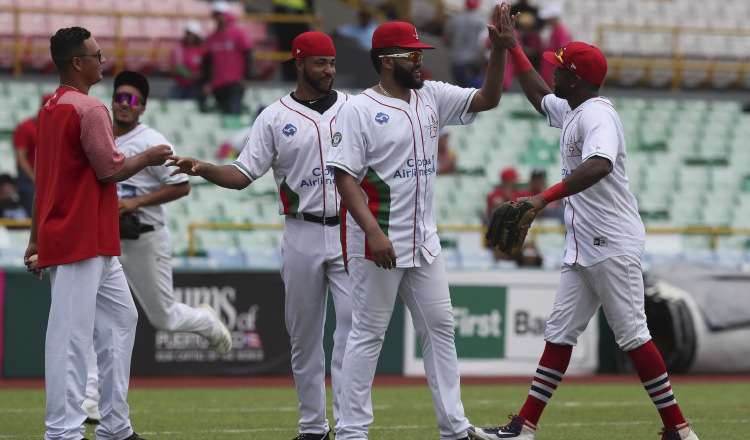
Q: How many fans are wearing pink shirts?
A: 4